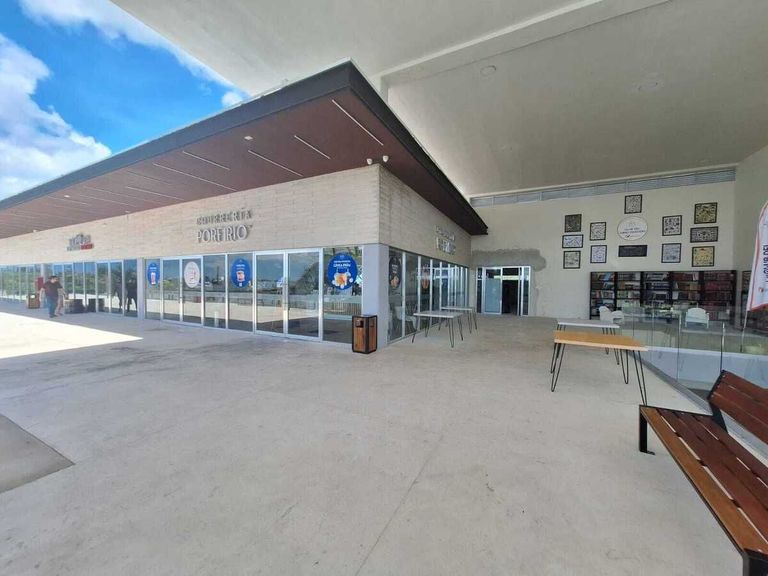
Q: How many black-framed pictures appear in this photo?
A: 12